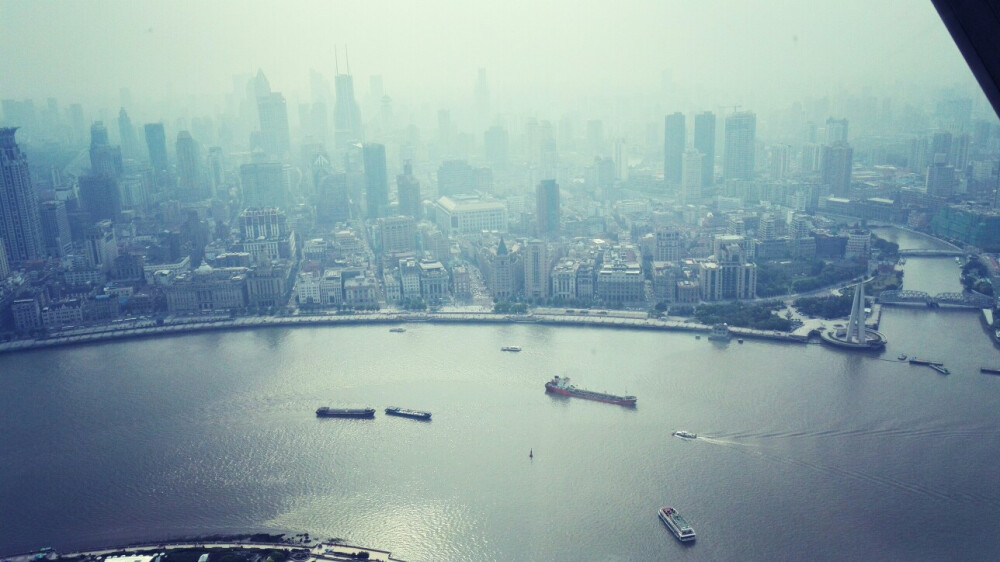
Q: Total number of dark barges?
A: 2